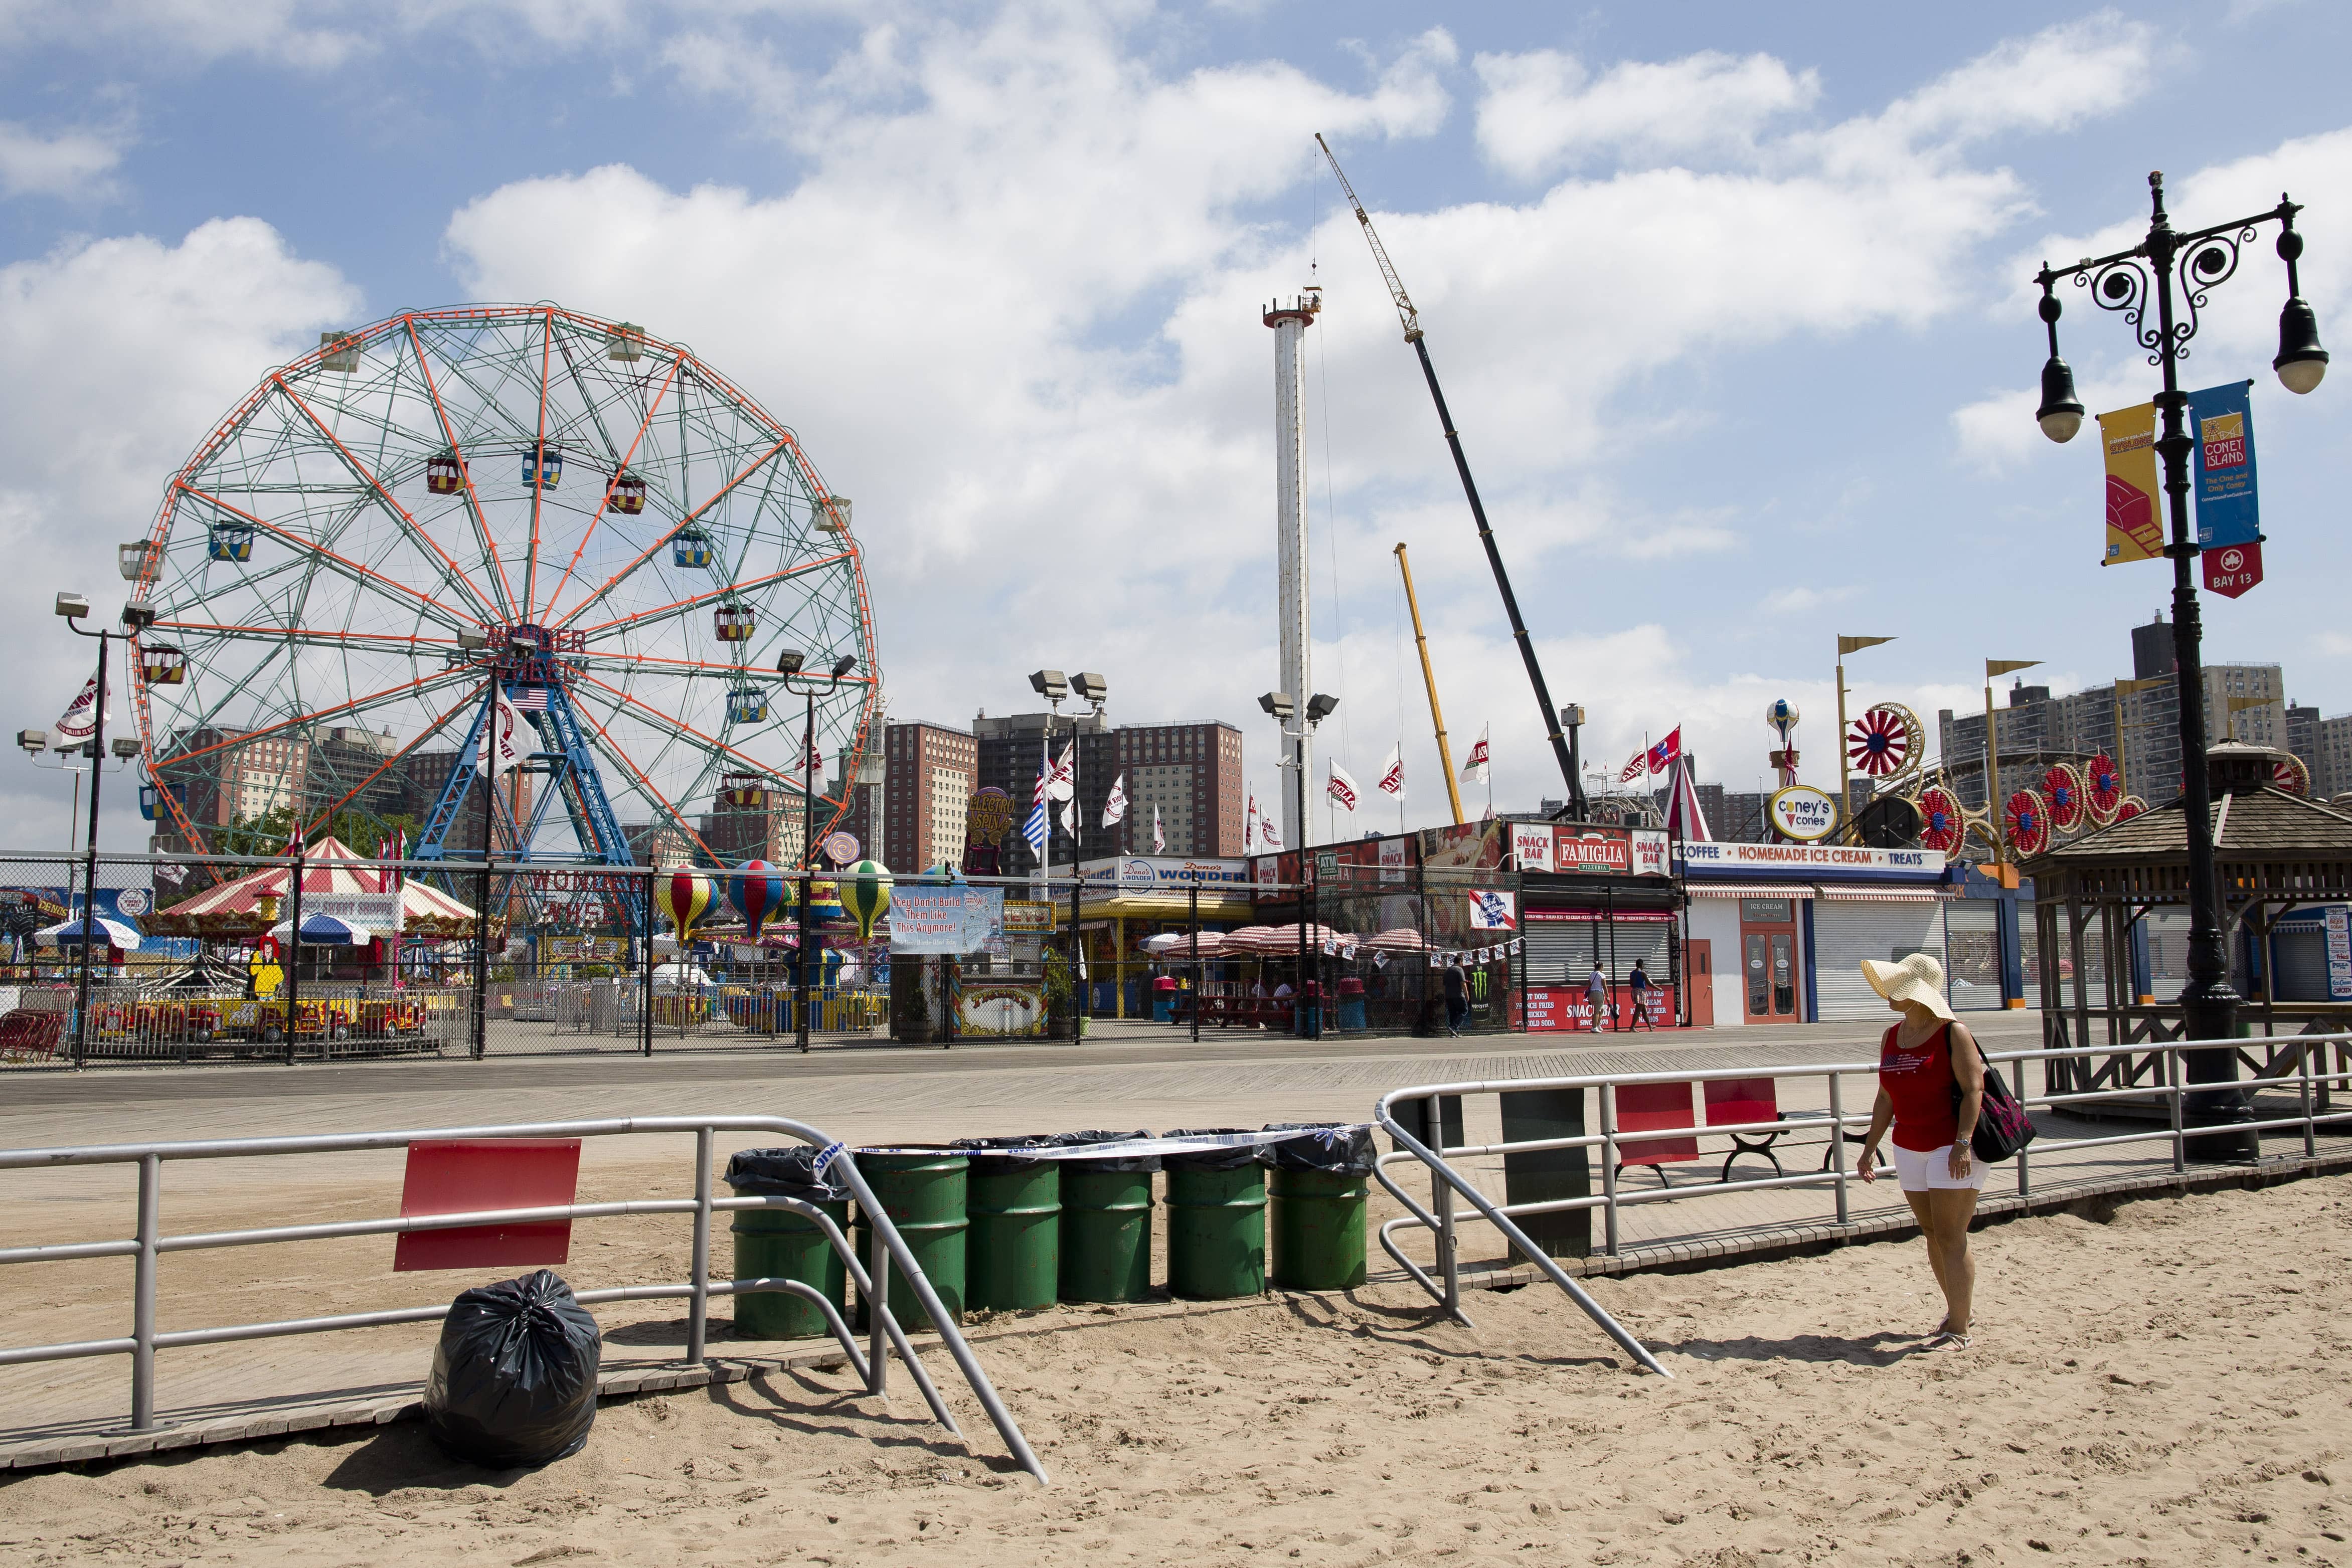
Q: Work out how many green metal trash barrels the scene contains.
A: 6